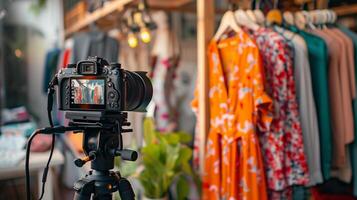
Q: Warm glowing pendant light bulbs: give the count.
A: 2